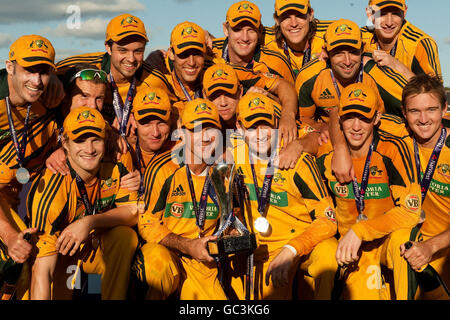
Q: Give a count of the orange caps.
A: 13